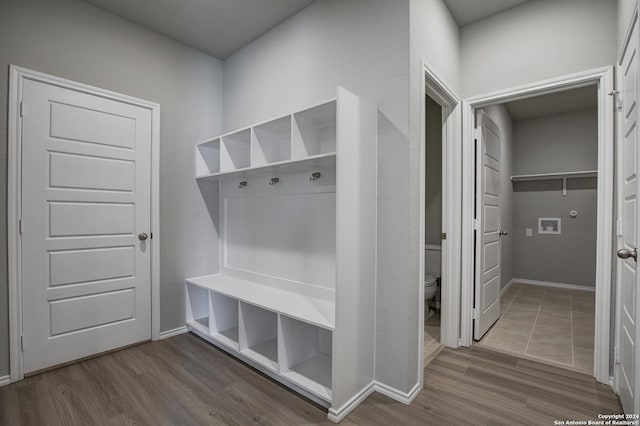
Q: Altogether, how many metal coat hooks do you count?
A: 3